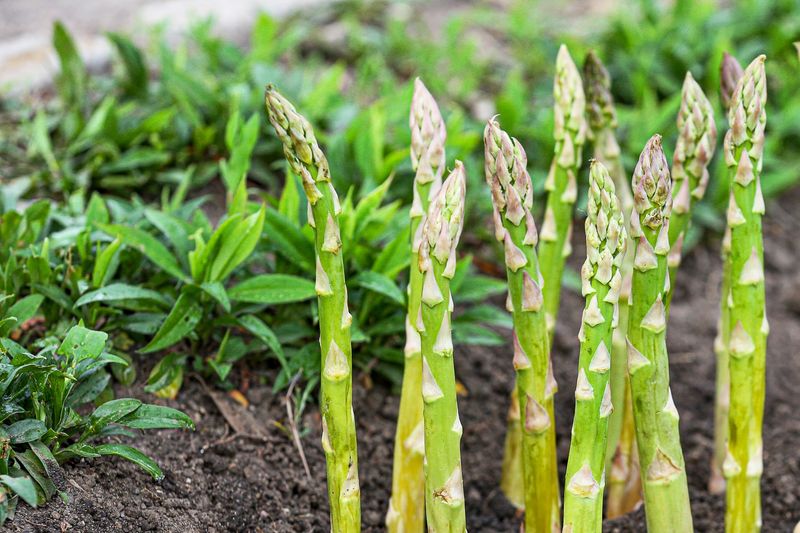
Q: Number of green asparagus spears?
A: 11